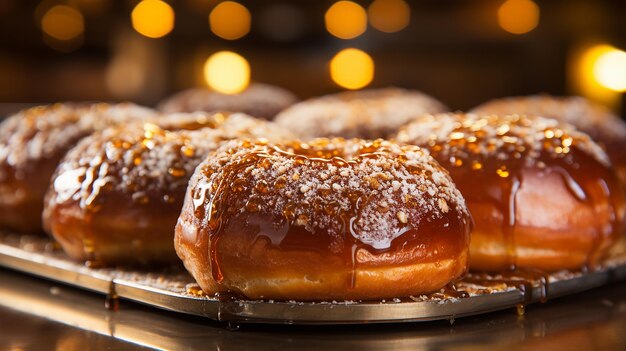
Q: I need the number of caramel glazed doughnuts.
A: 7